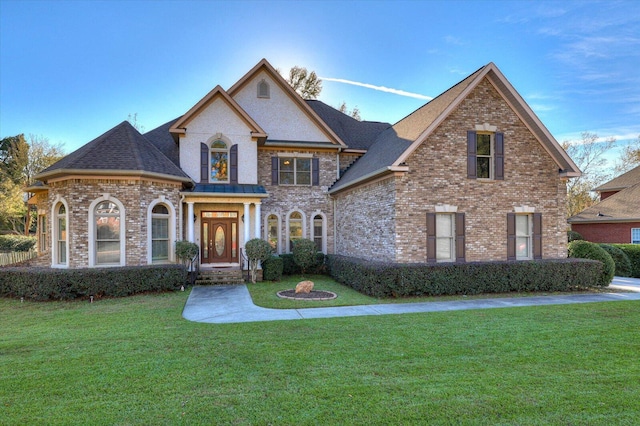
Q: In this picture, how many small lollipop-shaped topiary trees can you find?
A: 3